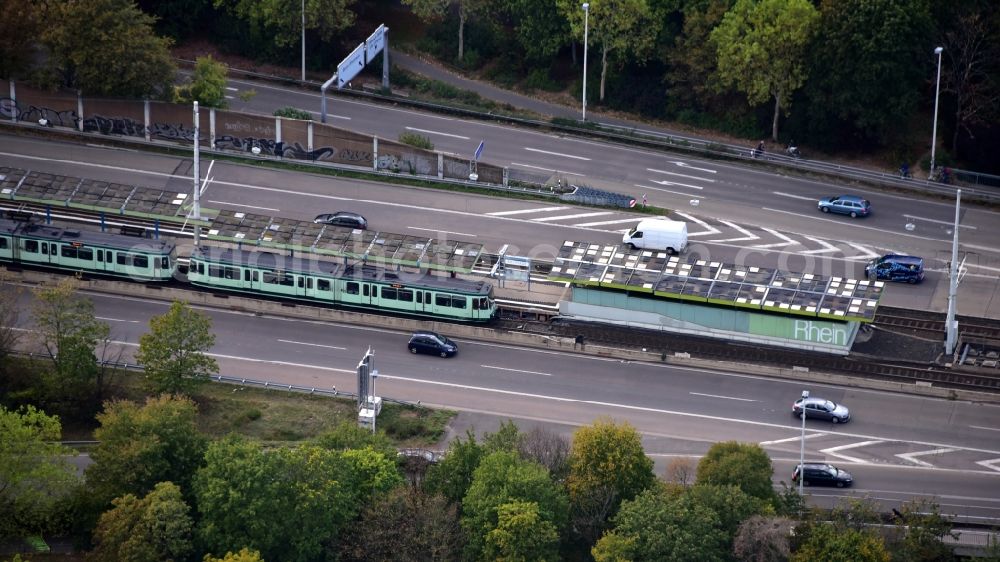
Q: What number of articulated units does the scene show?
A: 2